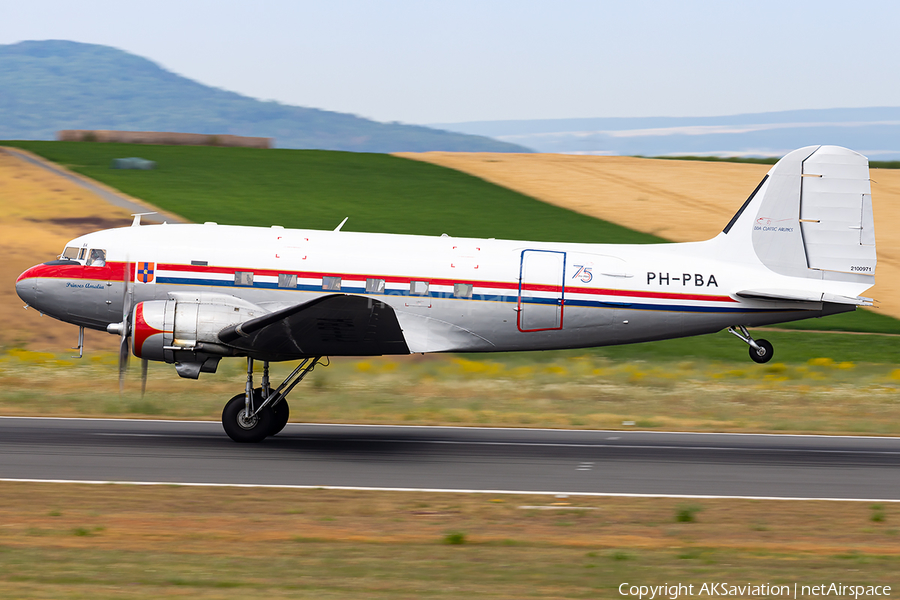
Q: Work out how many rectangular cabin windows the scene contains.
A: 6